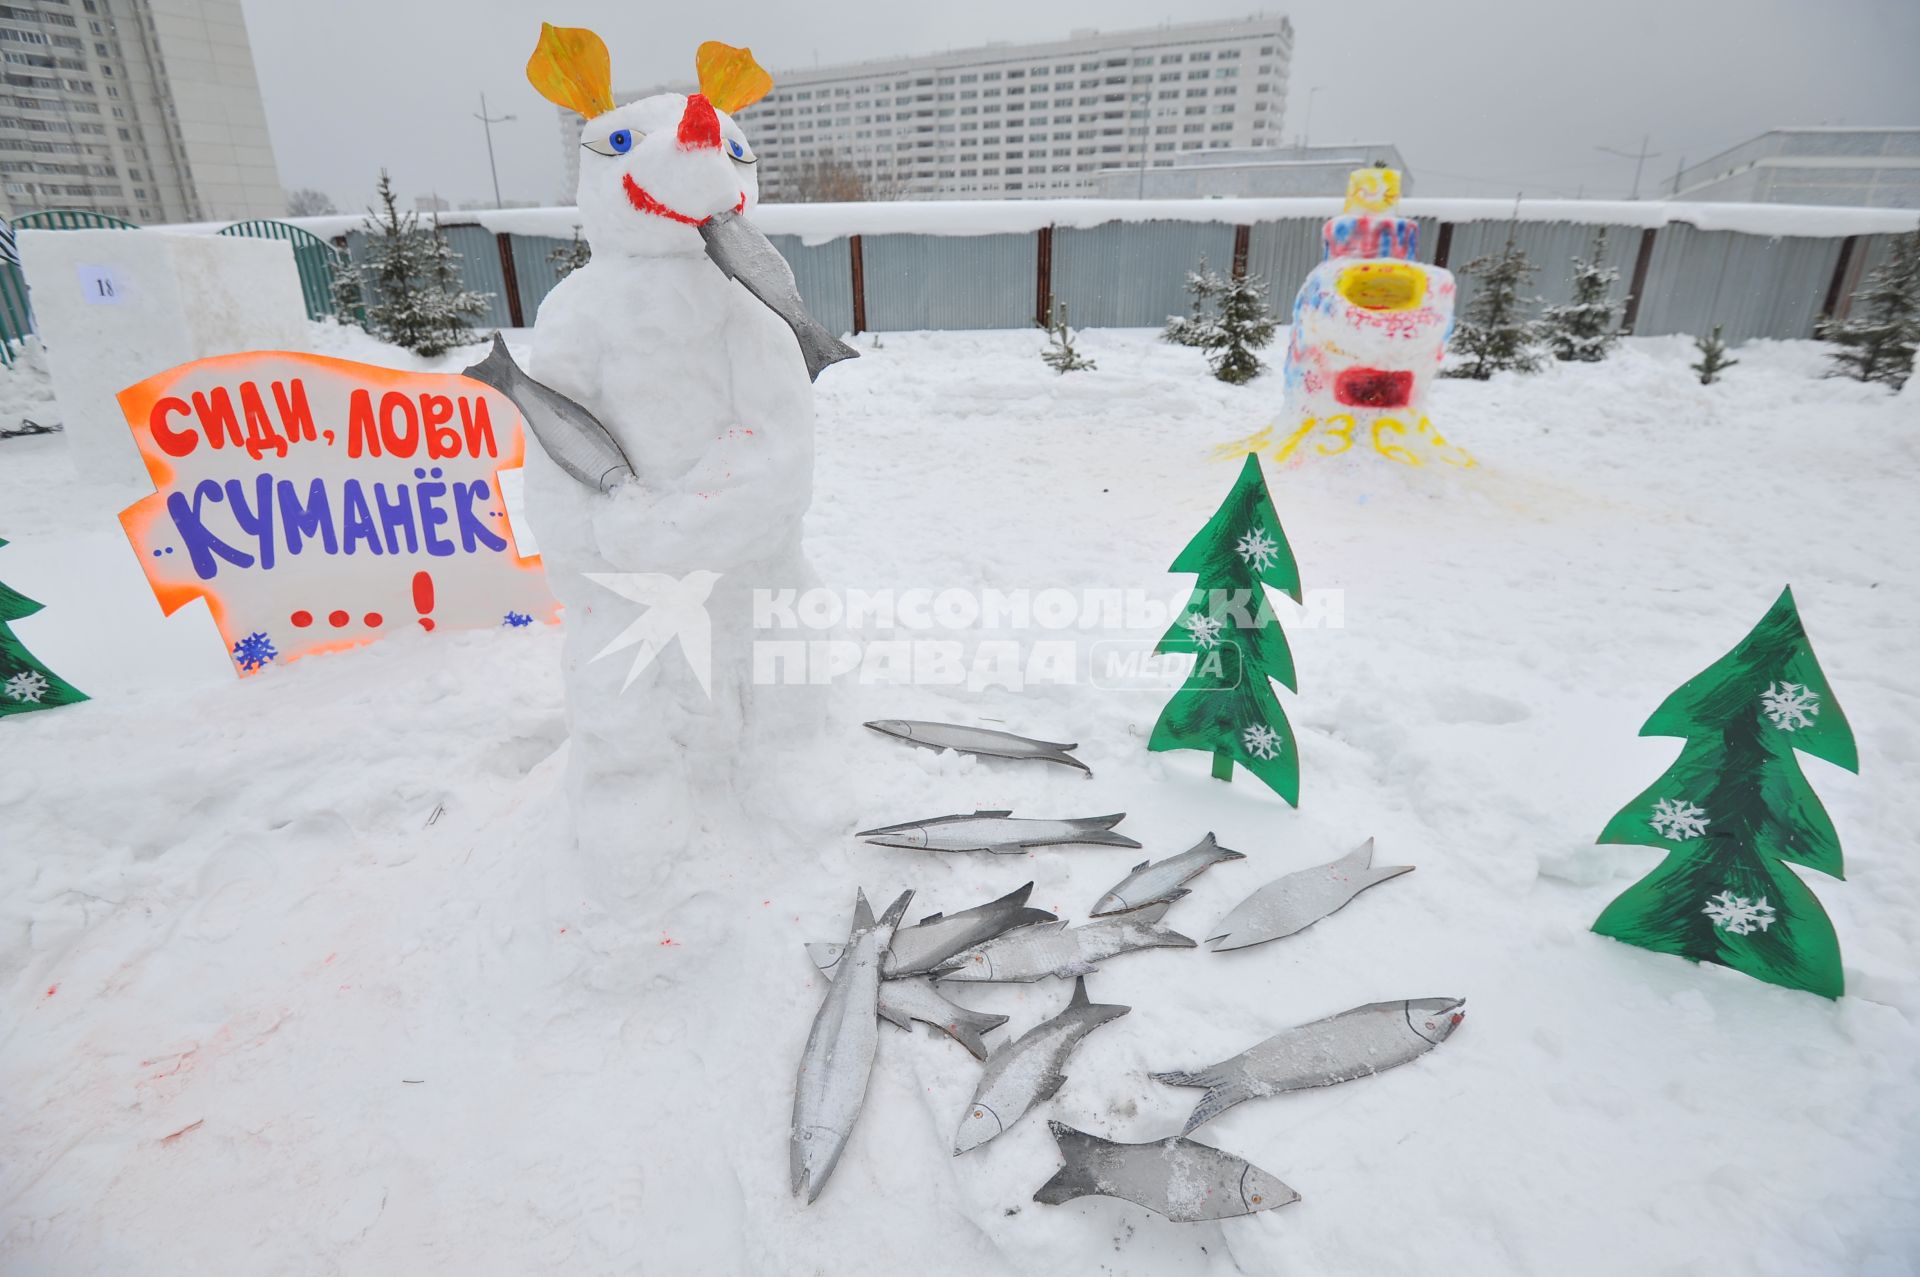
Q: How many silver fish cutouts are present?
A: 13